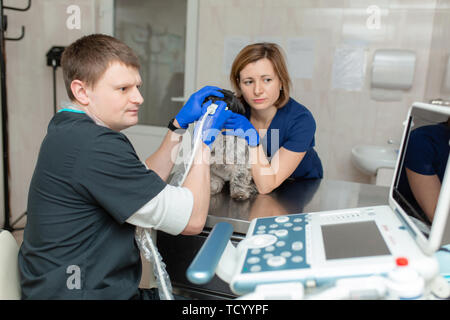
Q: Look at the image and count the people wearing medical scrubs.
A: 2